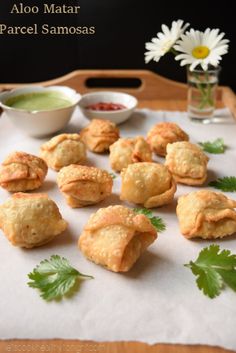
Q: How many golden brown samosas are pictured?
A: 11